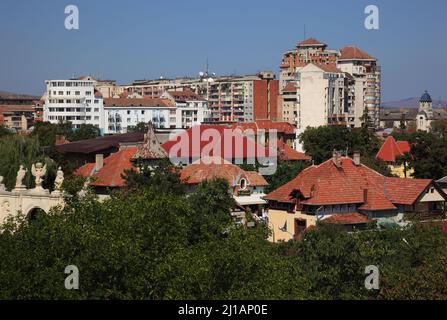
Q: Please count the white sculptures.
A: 3